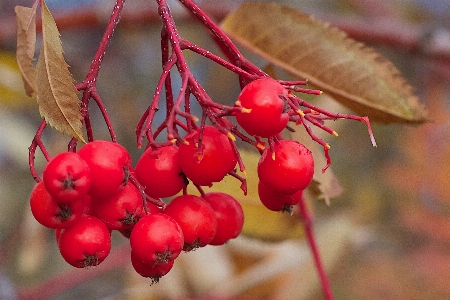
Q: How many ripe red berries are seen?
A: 14